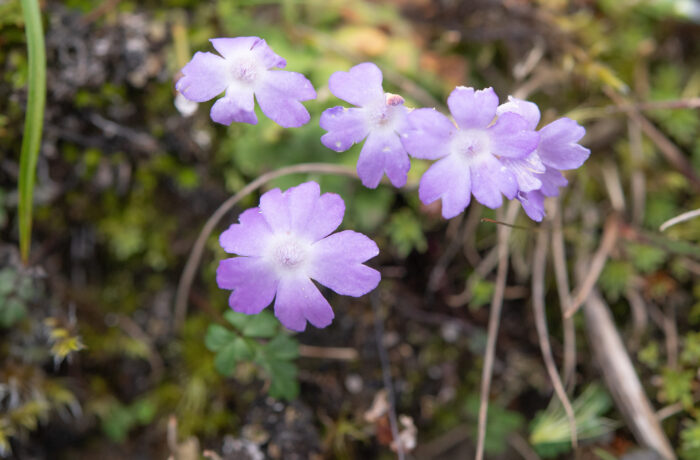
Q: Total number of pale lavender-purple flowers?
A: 5